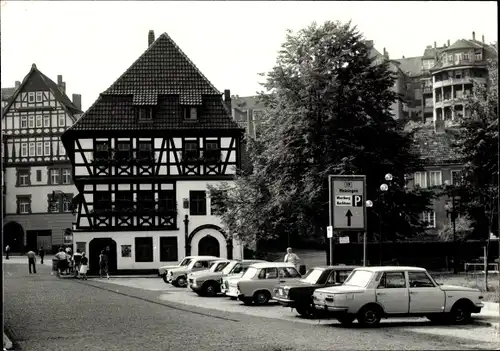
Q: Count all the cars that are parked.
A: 7